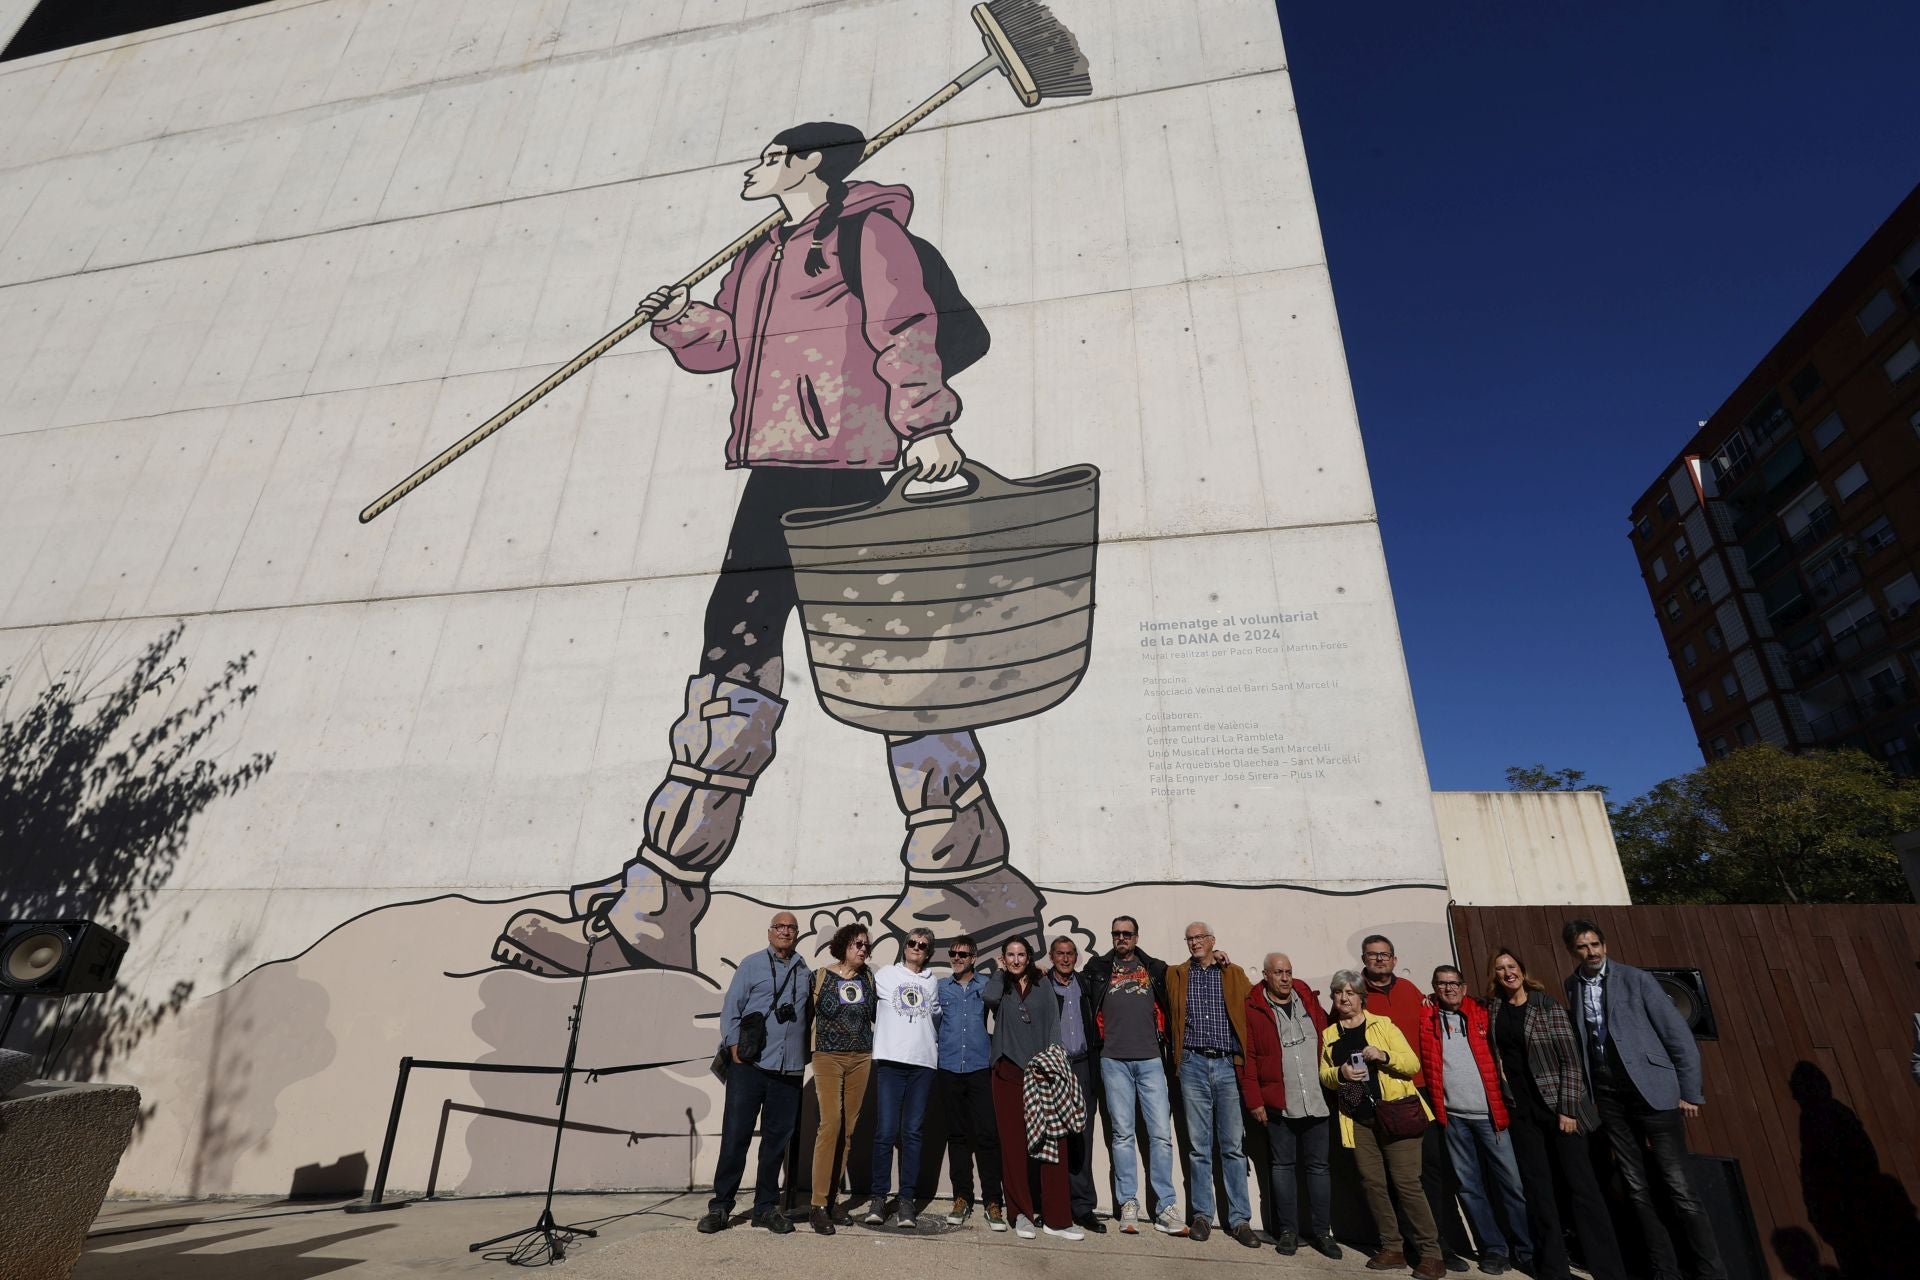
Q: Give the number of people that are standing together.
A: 14